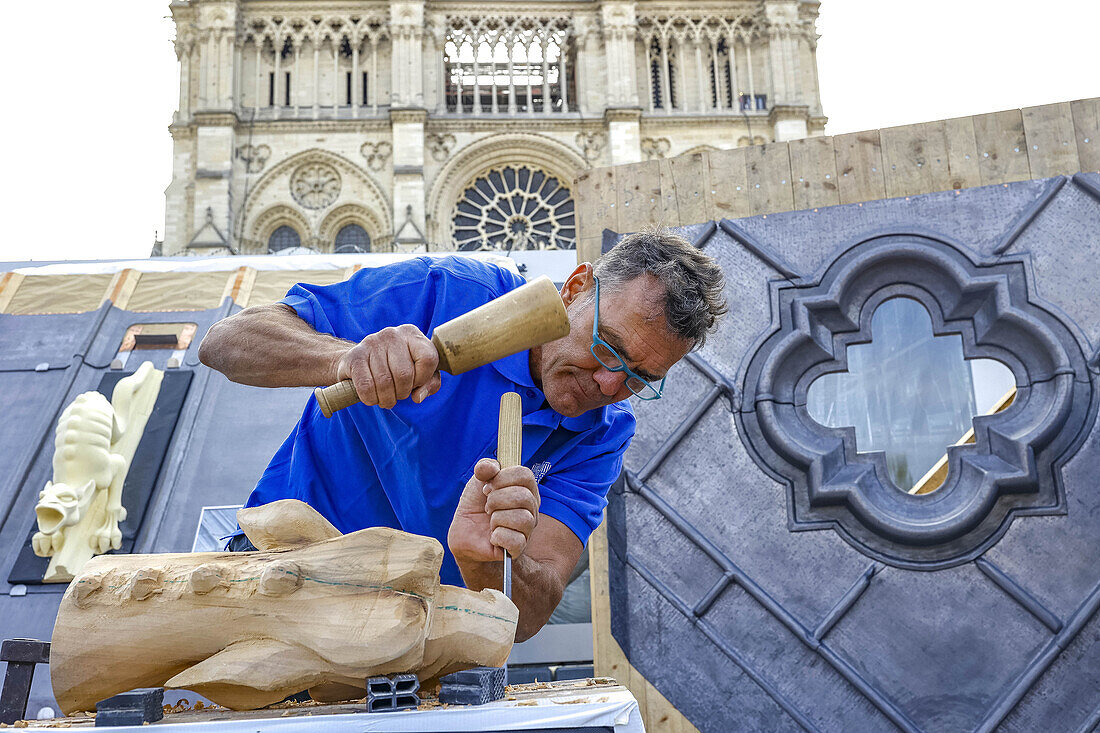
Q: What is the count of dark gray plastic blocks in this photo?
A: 3